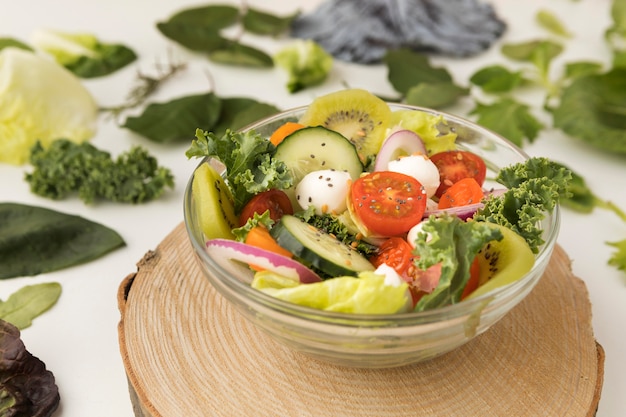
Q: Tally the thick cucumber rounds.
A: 2